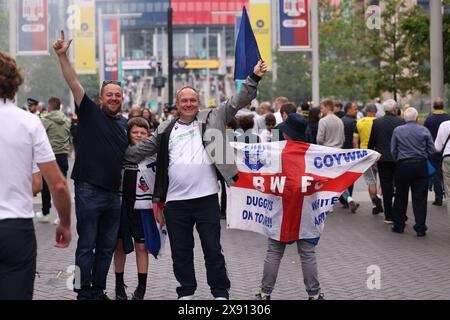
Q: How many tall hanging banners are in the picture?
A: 5